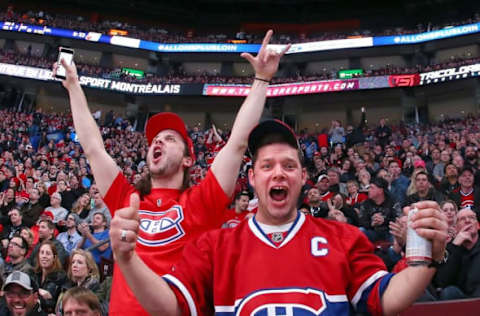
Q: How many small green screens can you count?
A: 2